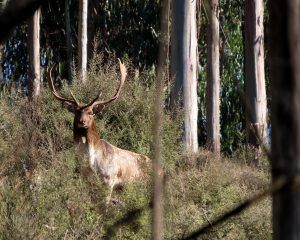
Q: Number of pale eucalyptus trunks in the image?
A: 5